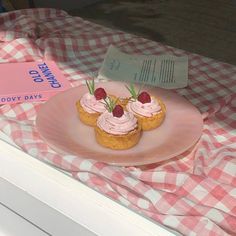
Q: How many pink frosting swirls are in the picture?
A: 3